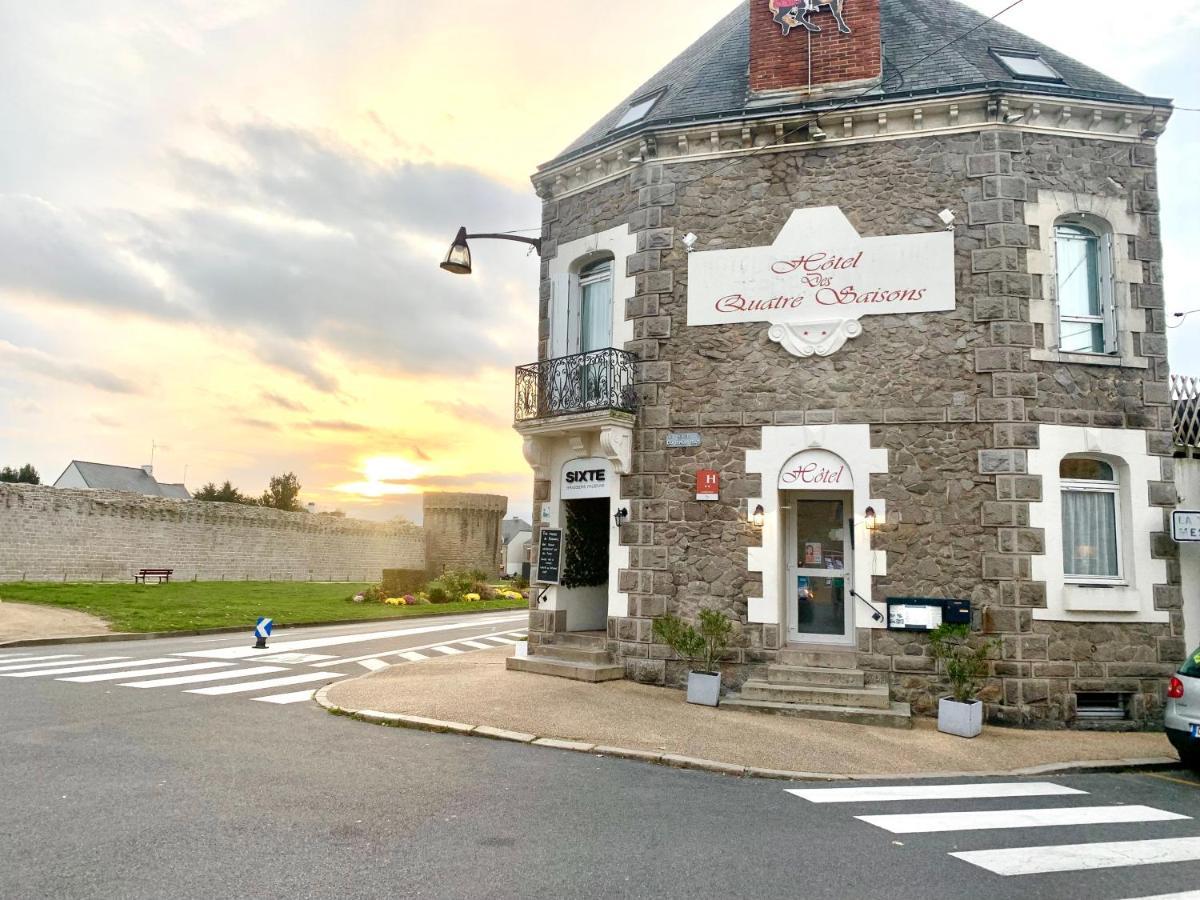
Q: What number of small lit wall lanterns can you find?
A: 2